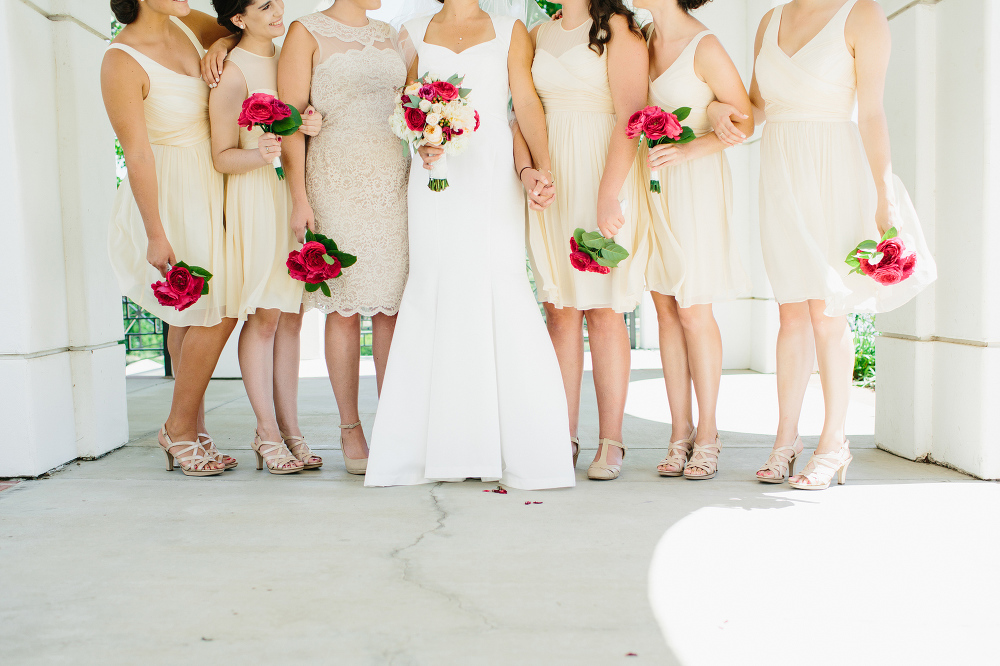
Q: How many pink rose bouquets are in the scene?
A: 6